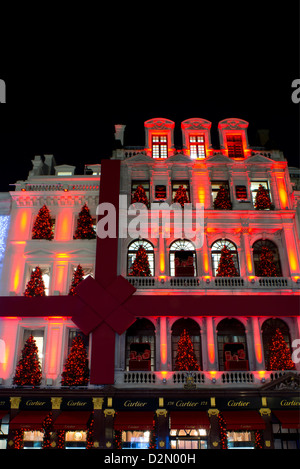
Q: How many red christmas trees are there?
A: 15